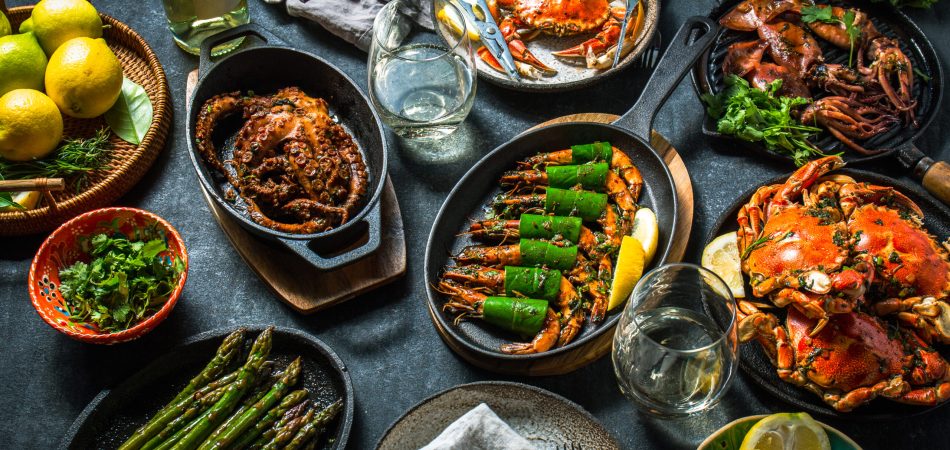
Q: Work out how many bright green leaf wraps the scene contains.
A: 7